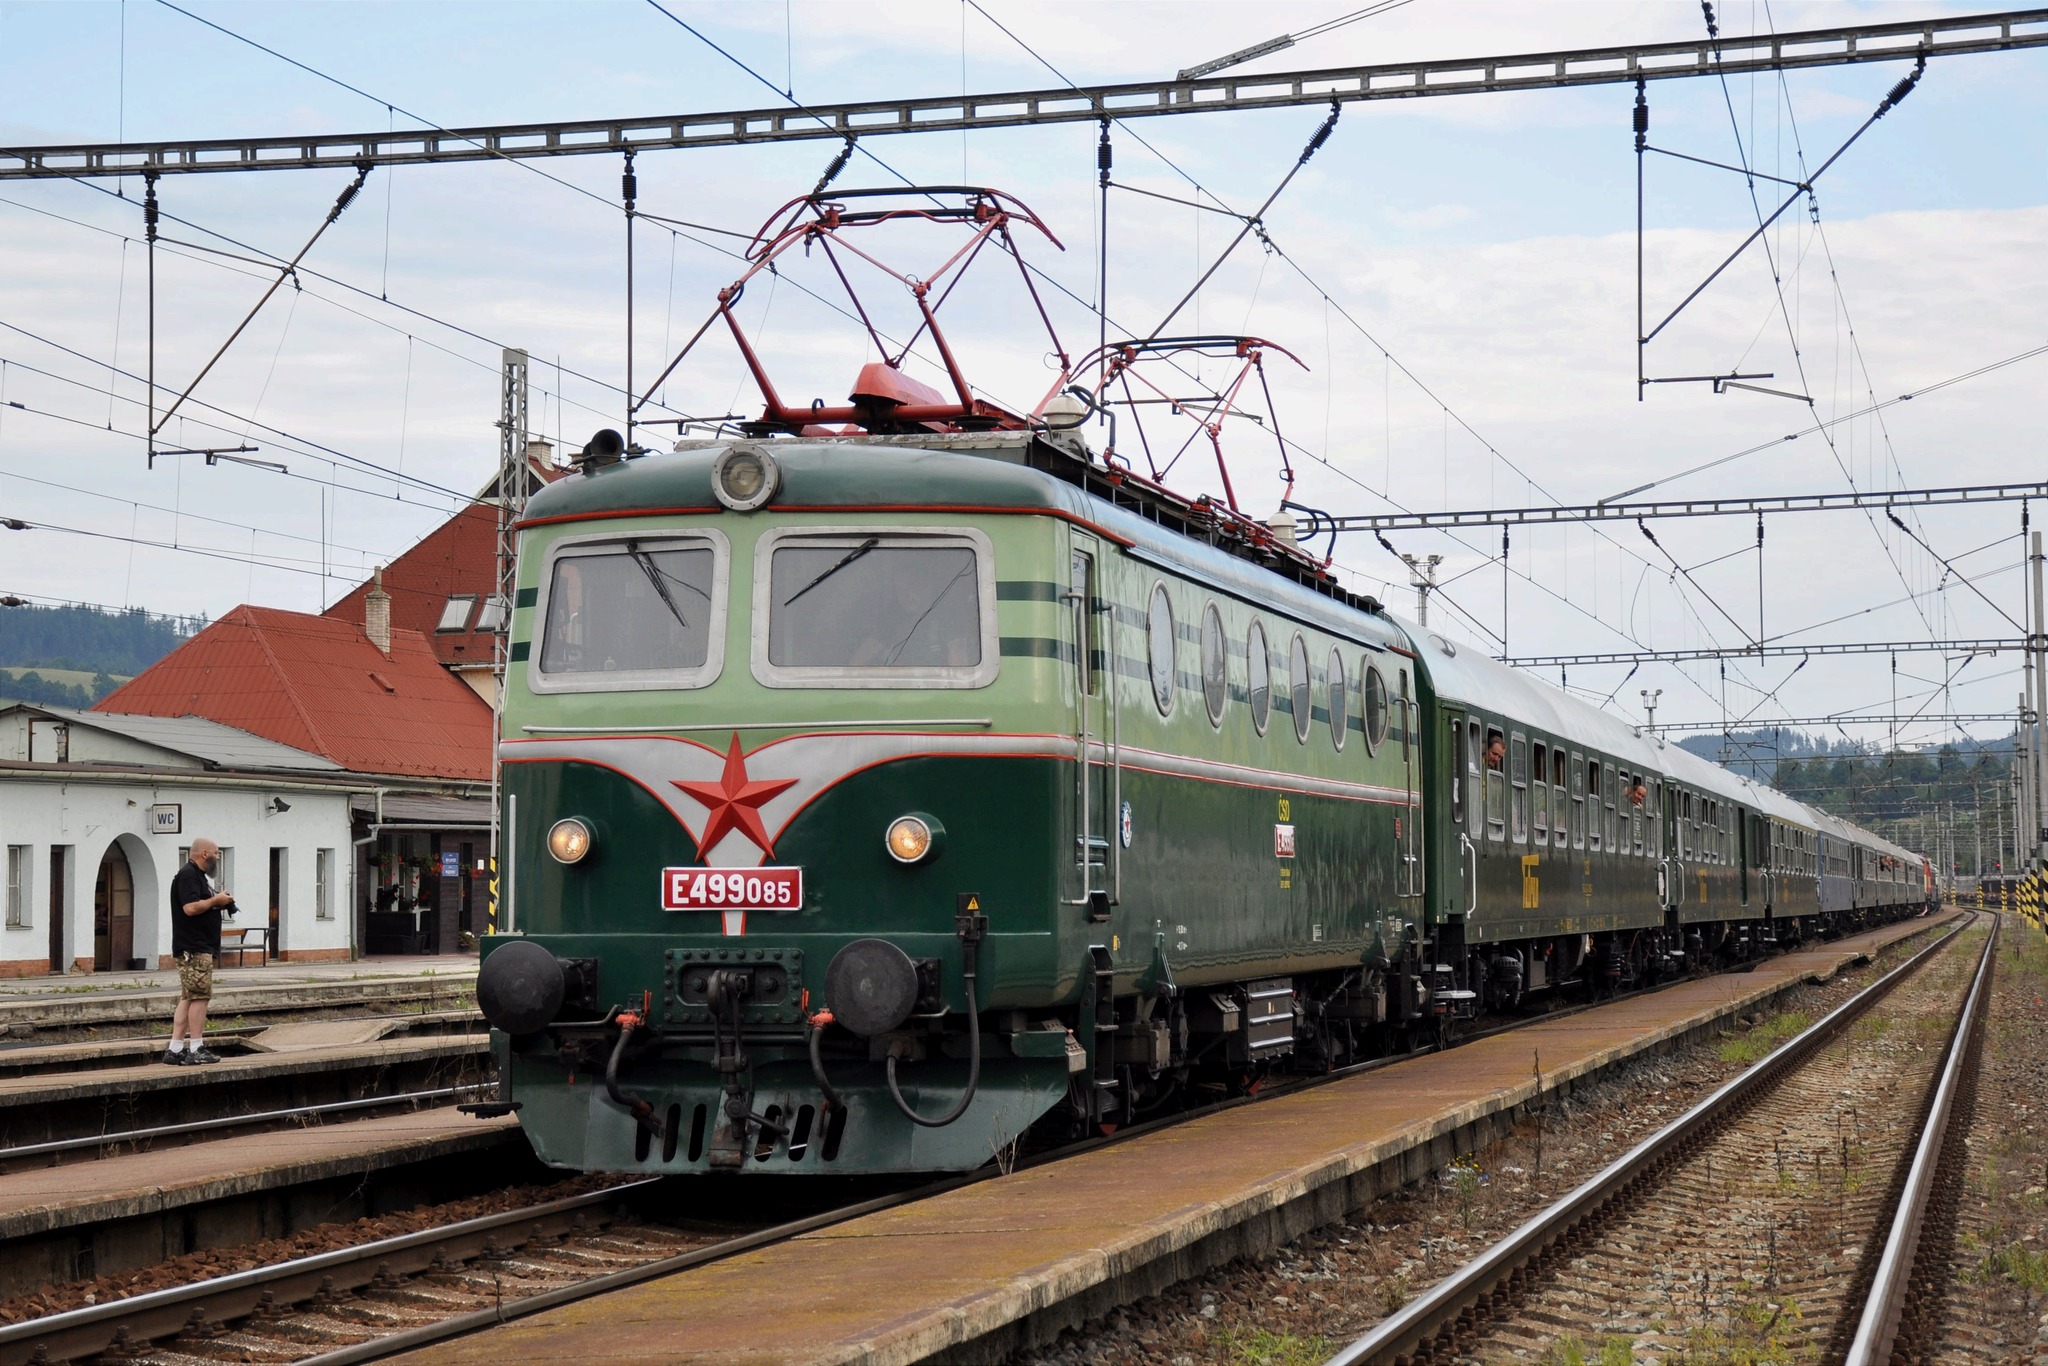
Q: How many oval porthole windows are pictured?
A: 6